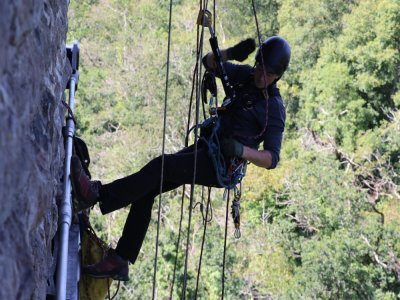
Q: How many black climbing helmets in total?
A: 1